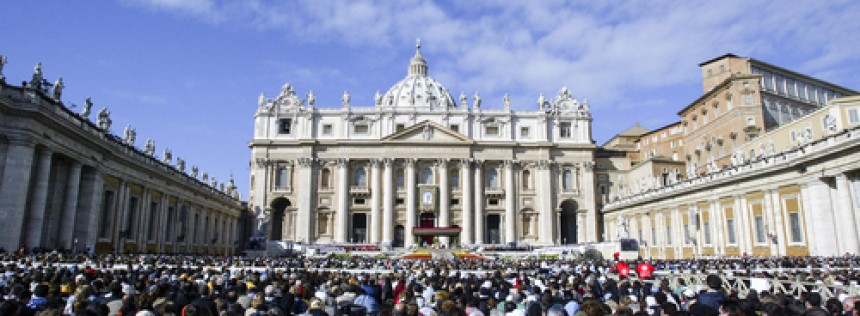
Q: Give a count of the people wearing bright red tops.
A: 2